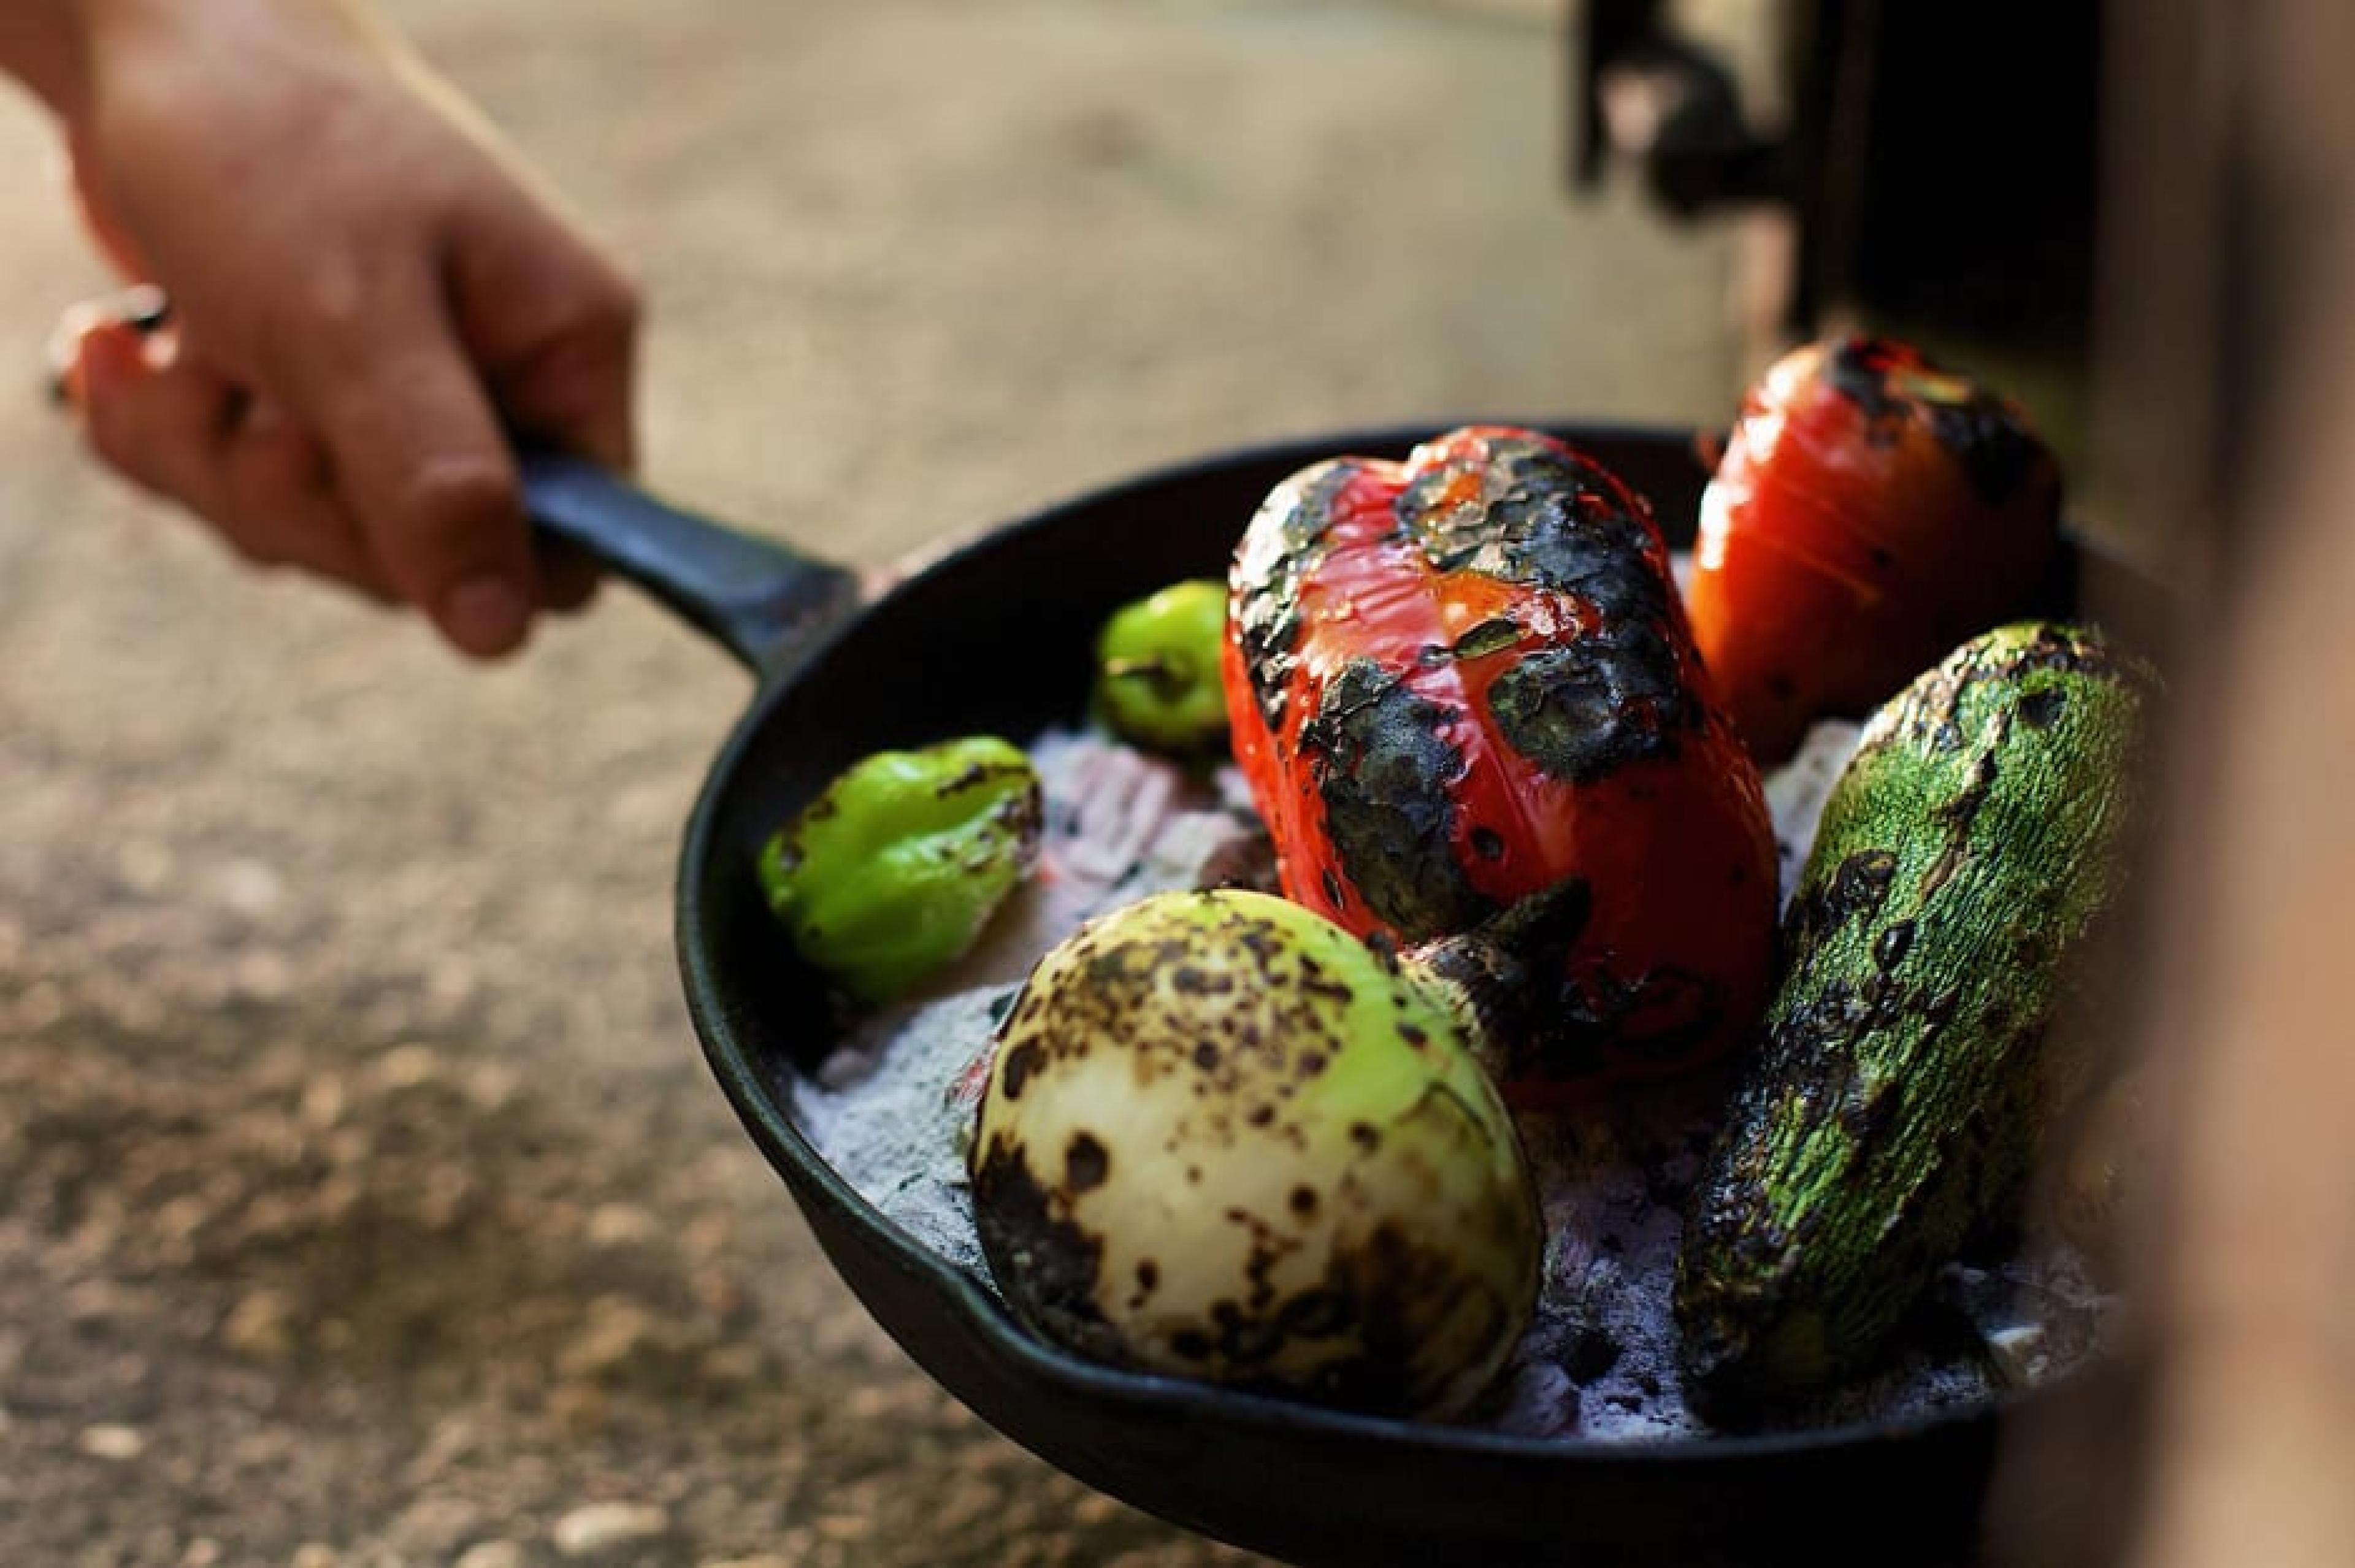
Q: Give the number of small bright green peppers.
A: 2